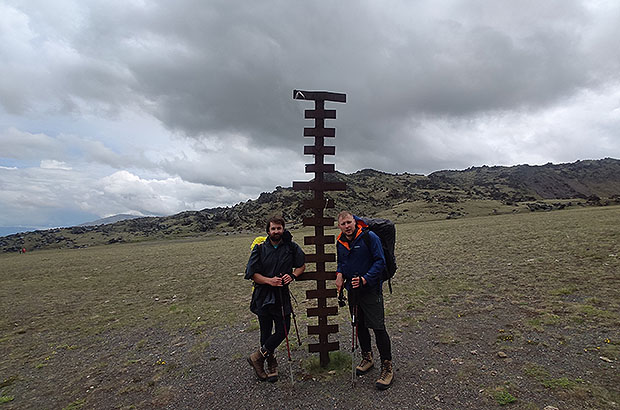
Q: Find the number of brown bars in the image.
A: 15